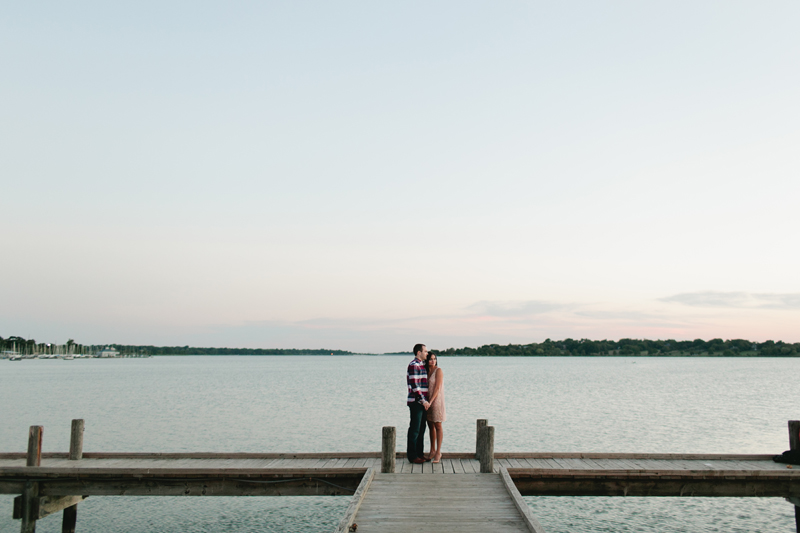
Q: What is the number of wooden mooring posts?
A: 6